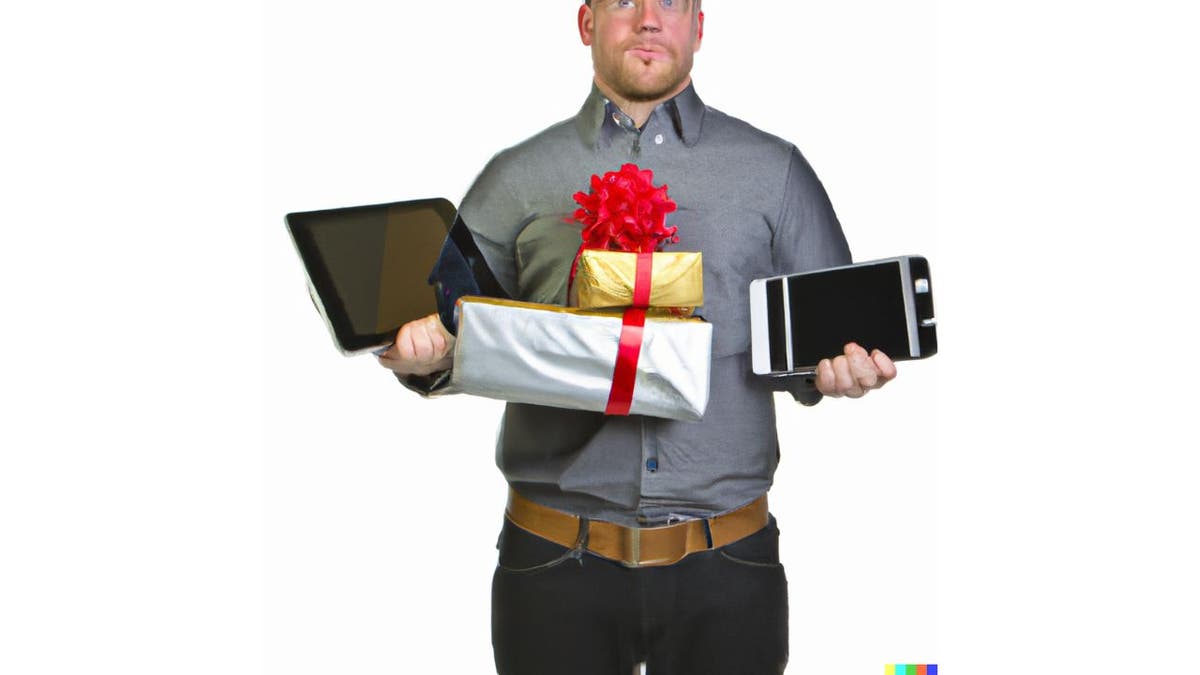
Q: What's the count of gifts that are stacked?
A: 2